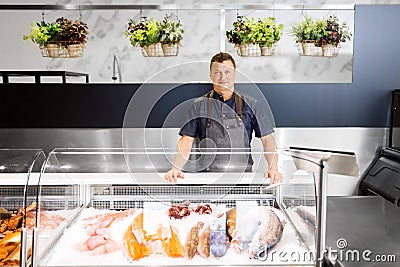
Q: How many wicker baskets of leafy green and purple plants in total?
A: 4